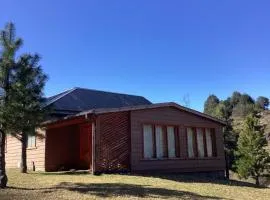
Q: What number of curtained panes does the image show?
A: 6